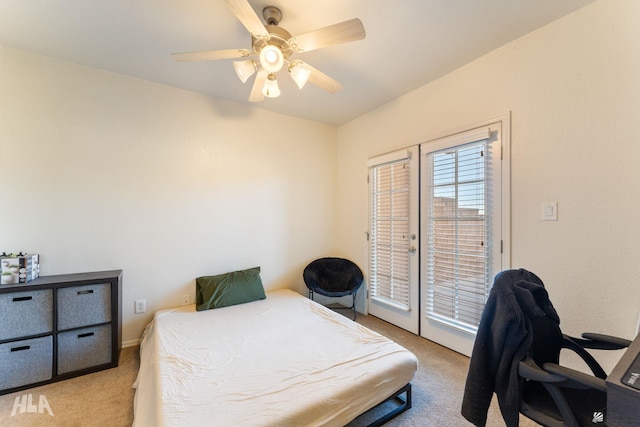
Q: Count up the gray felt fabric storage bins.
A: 4